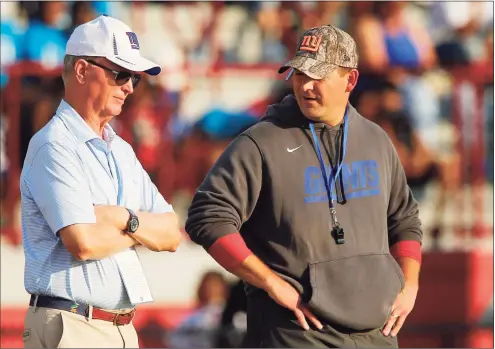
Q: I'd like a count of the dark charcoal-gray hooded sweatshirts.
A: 1